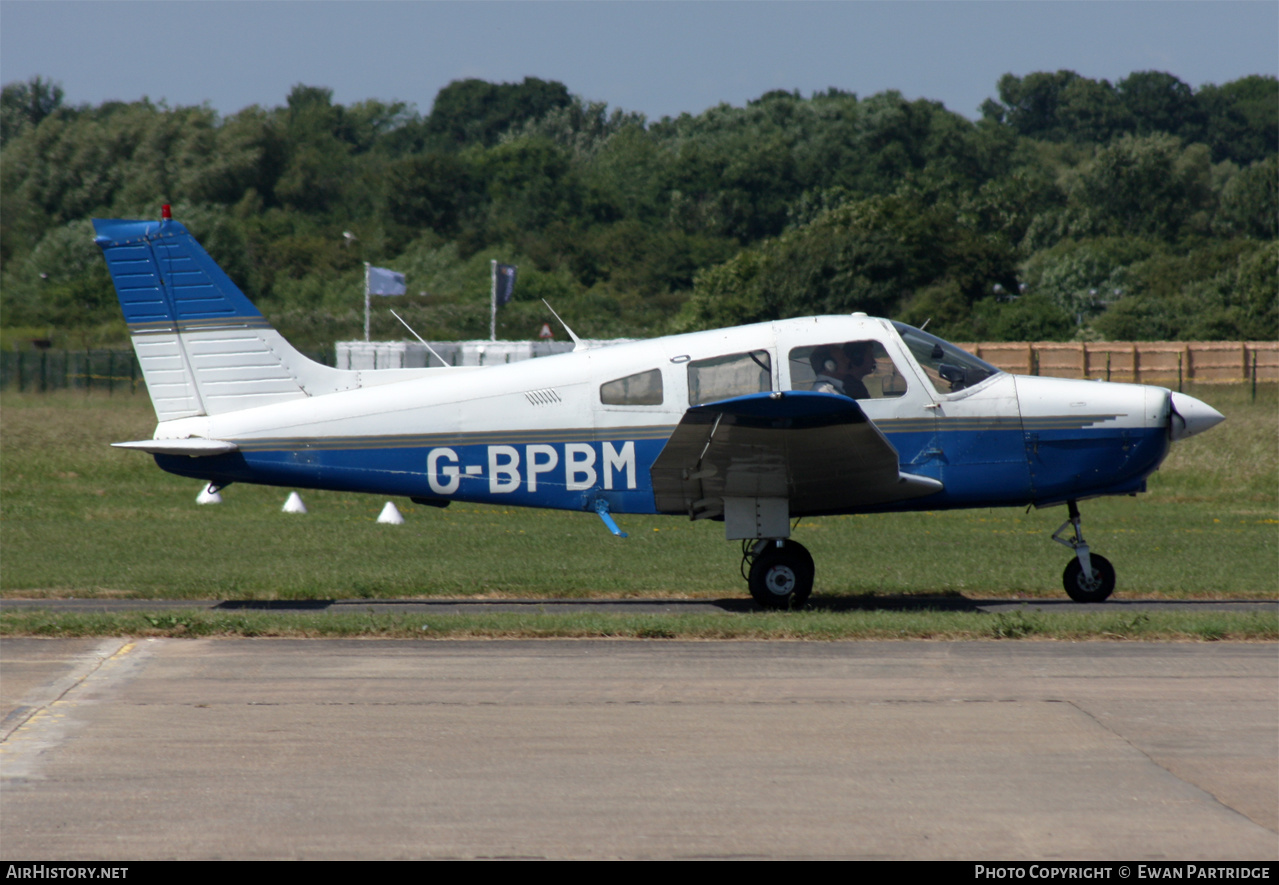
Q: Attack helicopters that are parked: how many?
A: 0